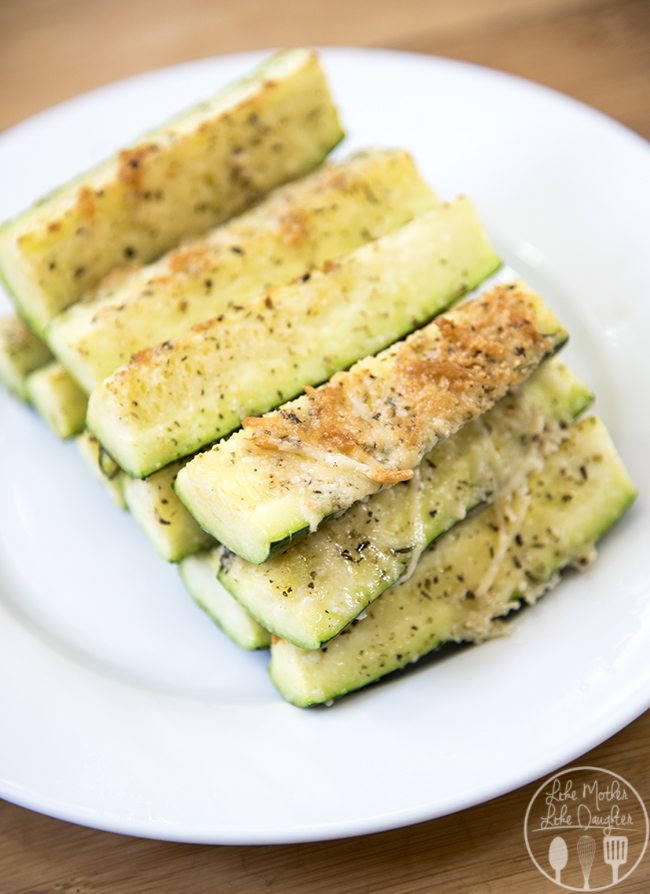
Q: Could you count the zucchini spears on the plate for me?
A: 11